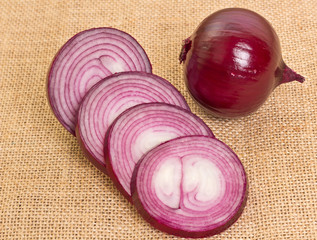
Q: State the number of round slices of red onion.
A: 4